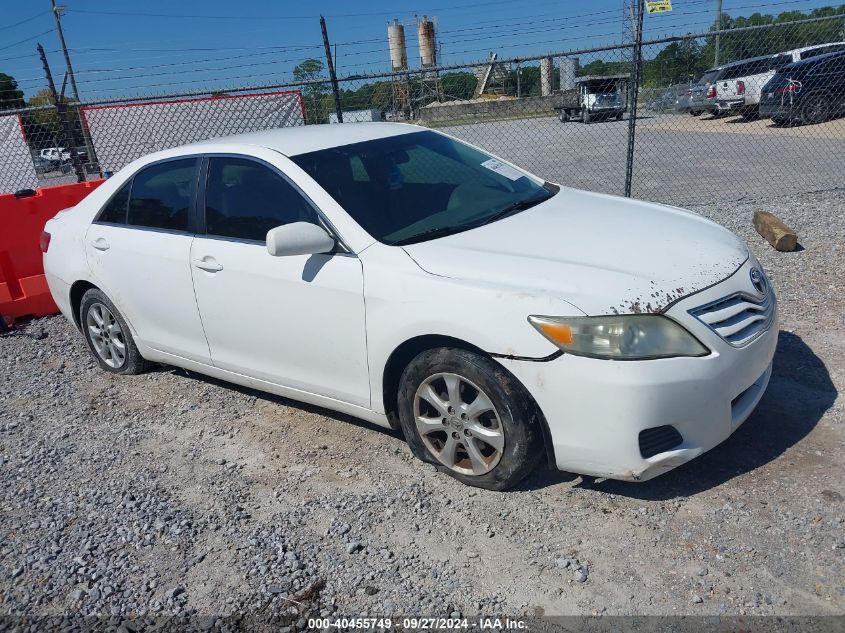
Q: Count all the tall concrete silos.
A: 2